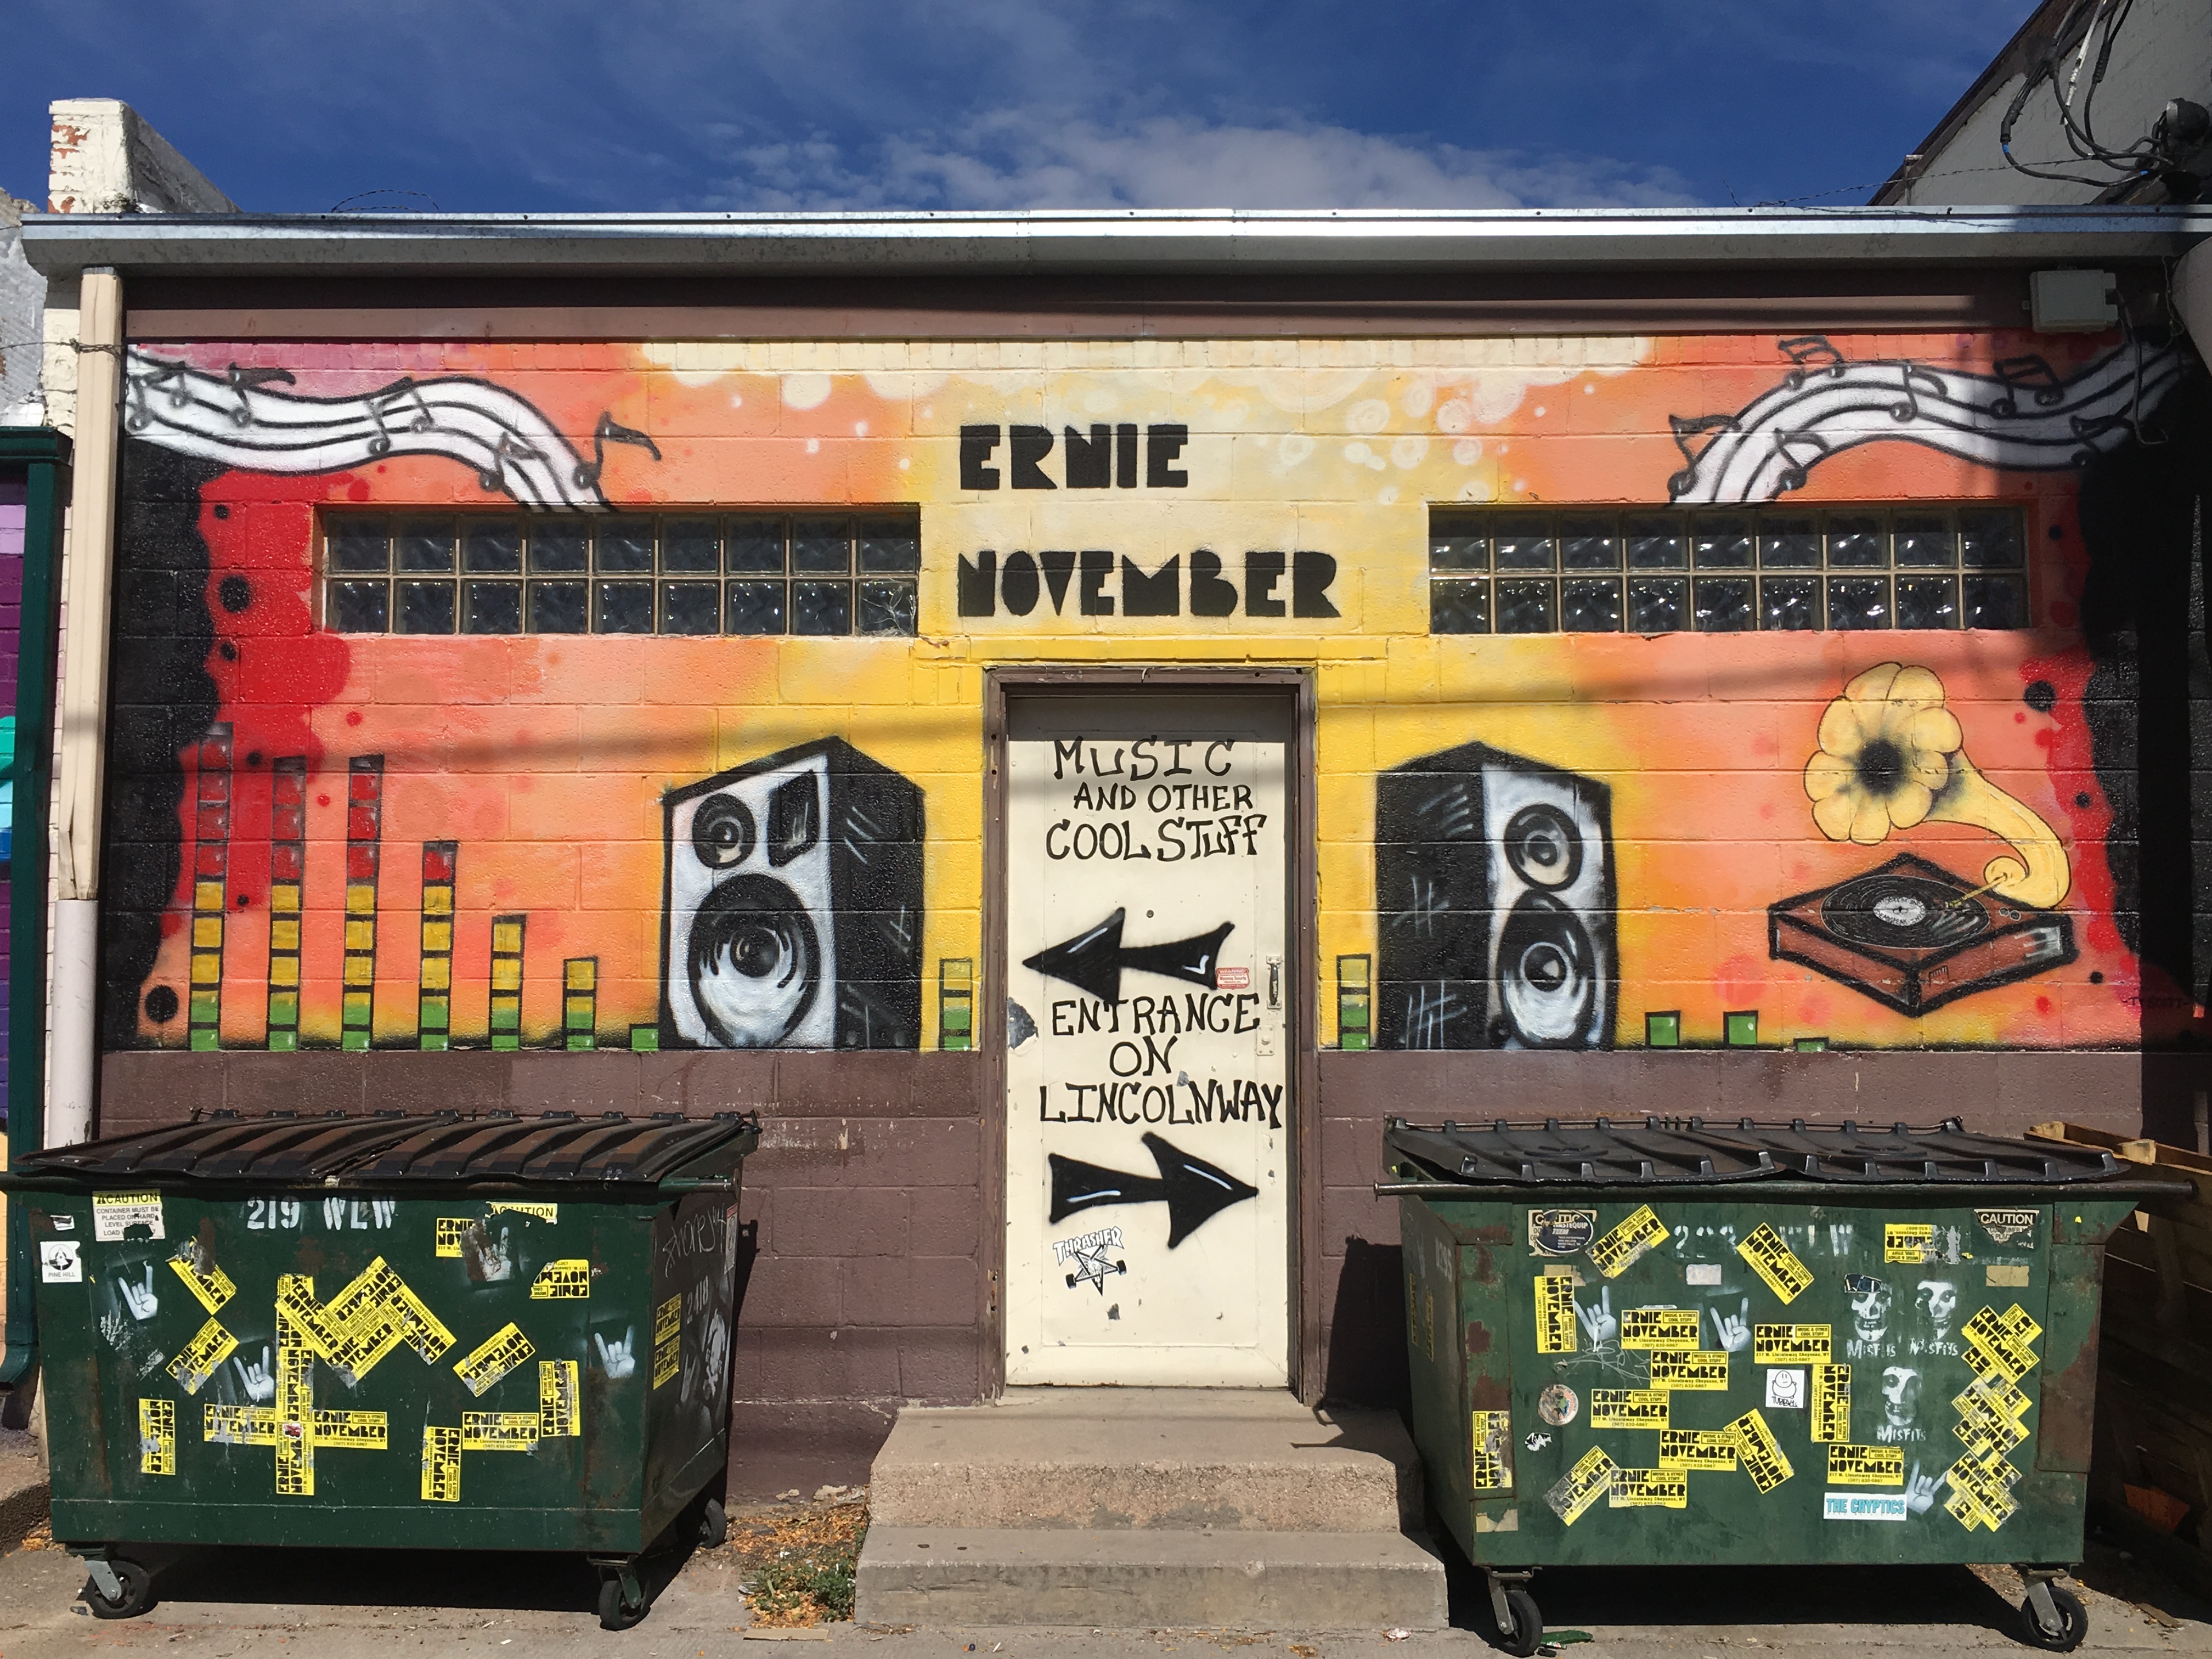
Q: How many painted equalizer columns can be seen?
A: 12